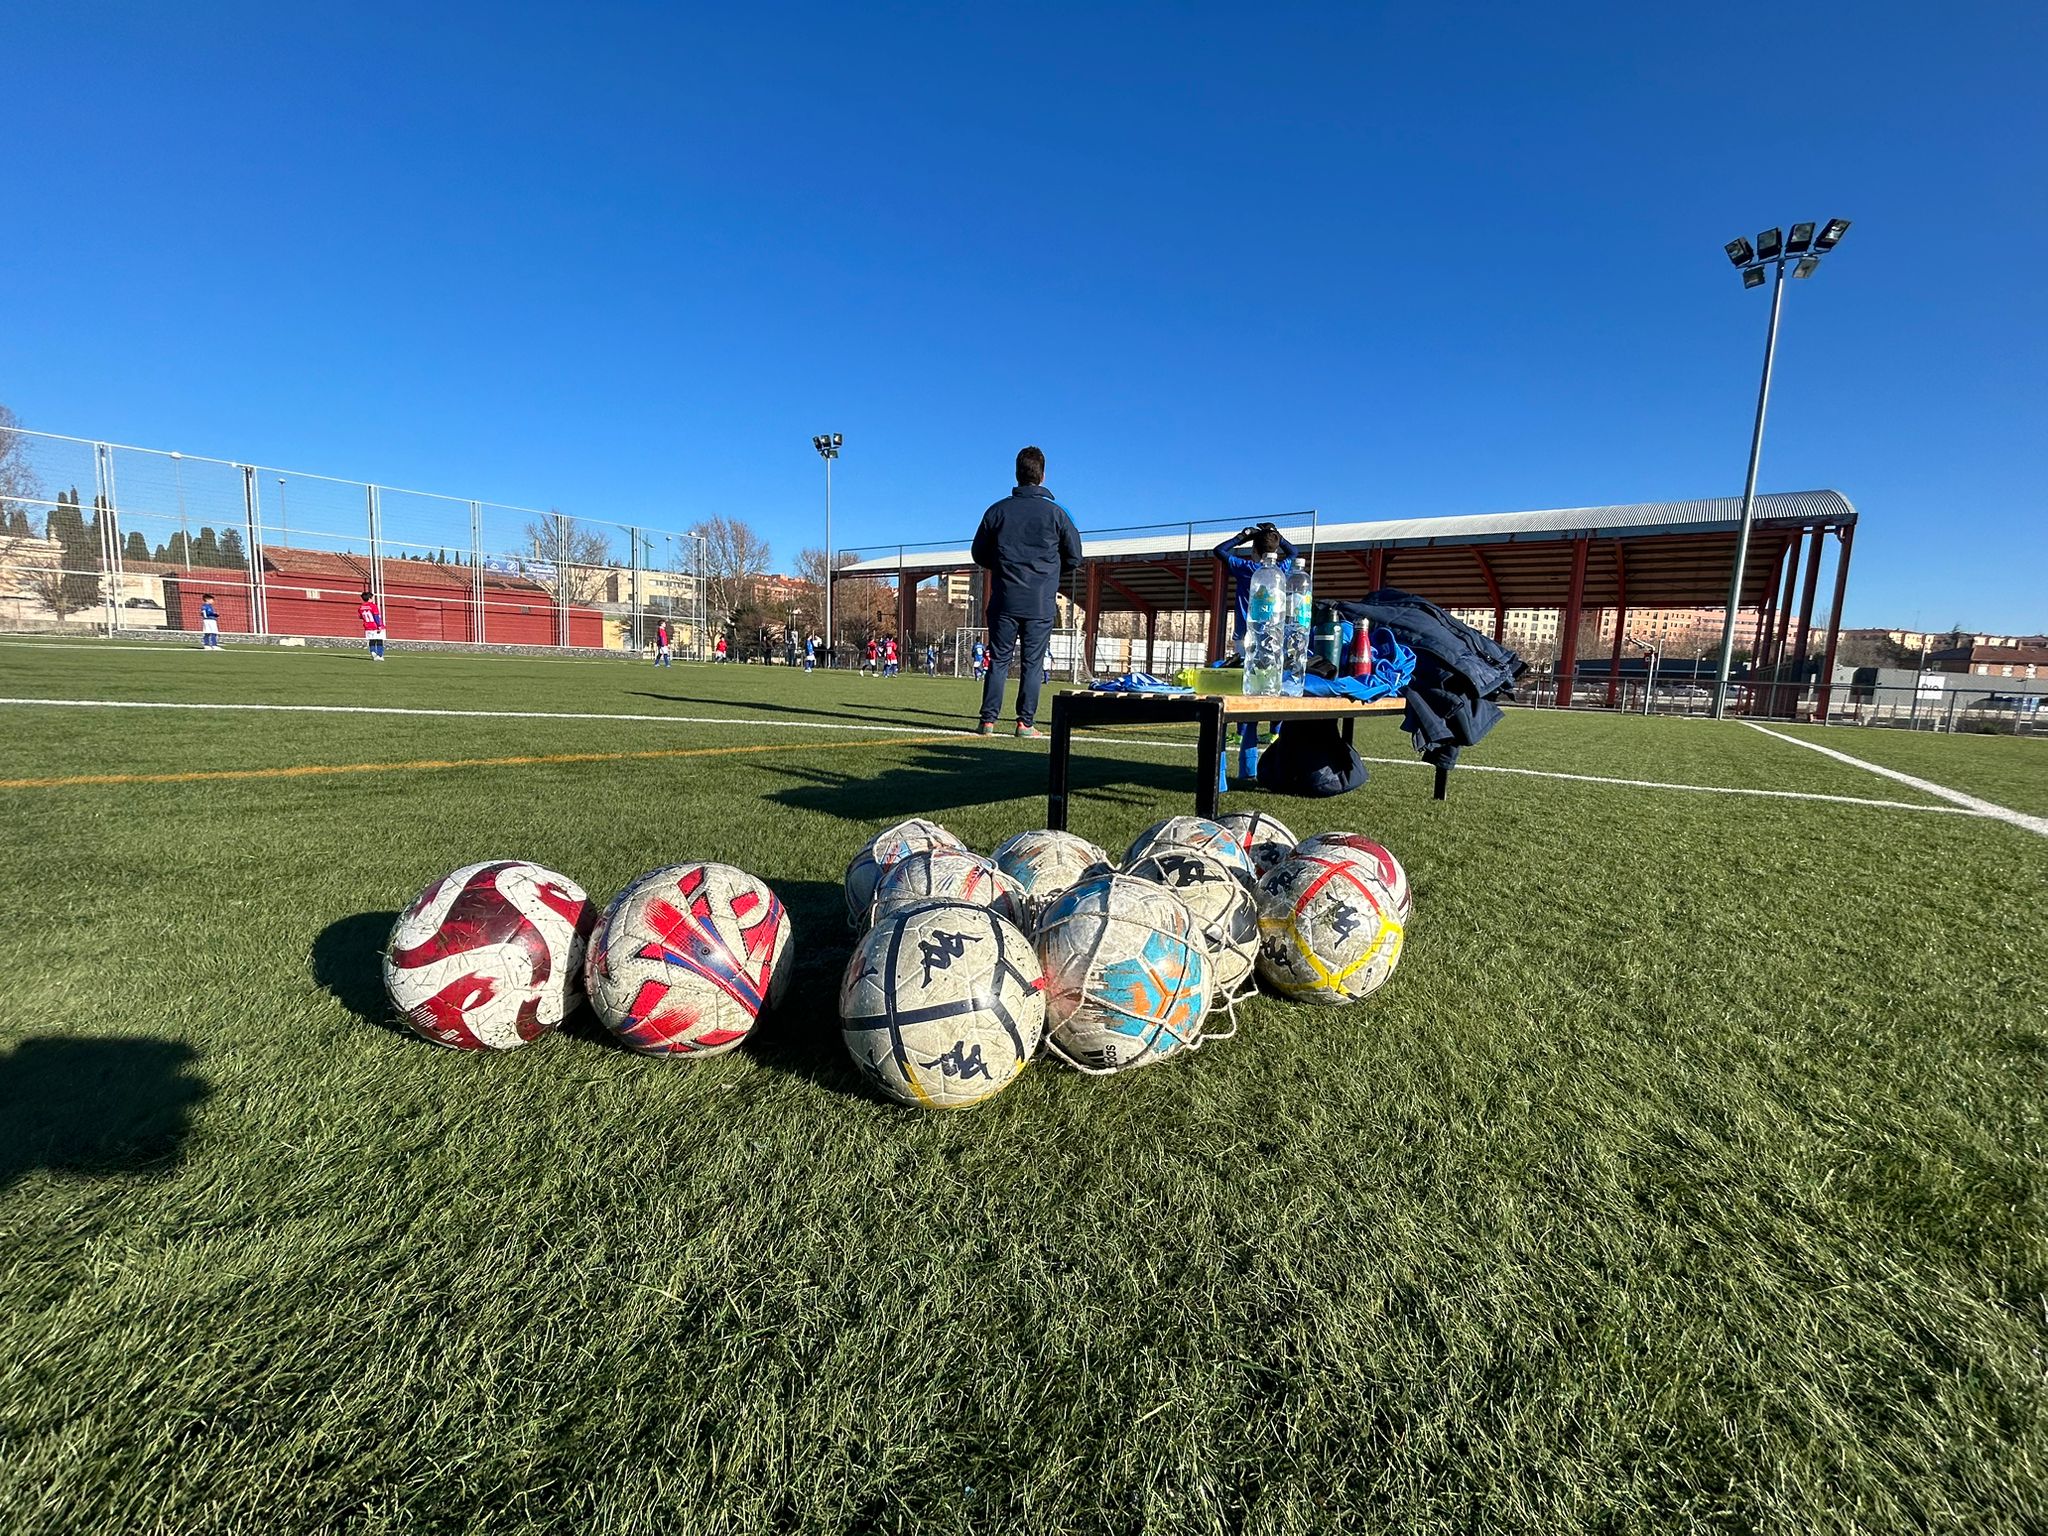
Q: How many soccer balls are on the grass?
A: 12